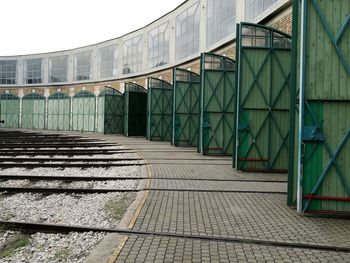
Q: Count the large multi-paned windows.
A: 10